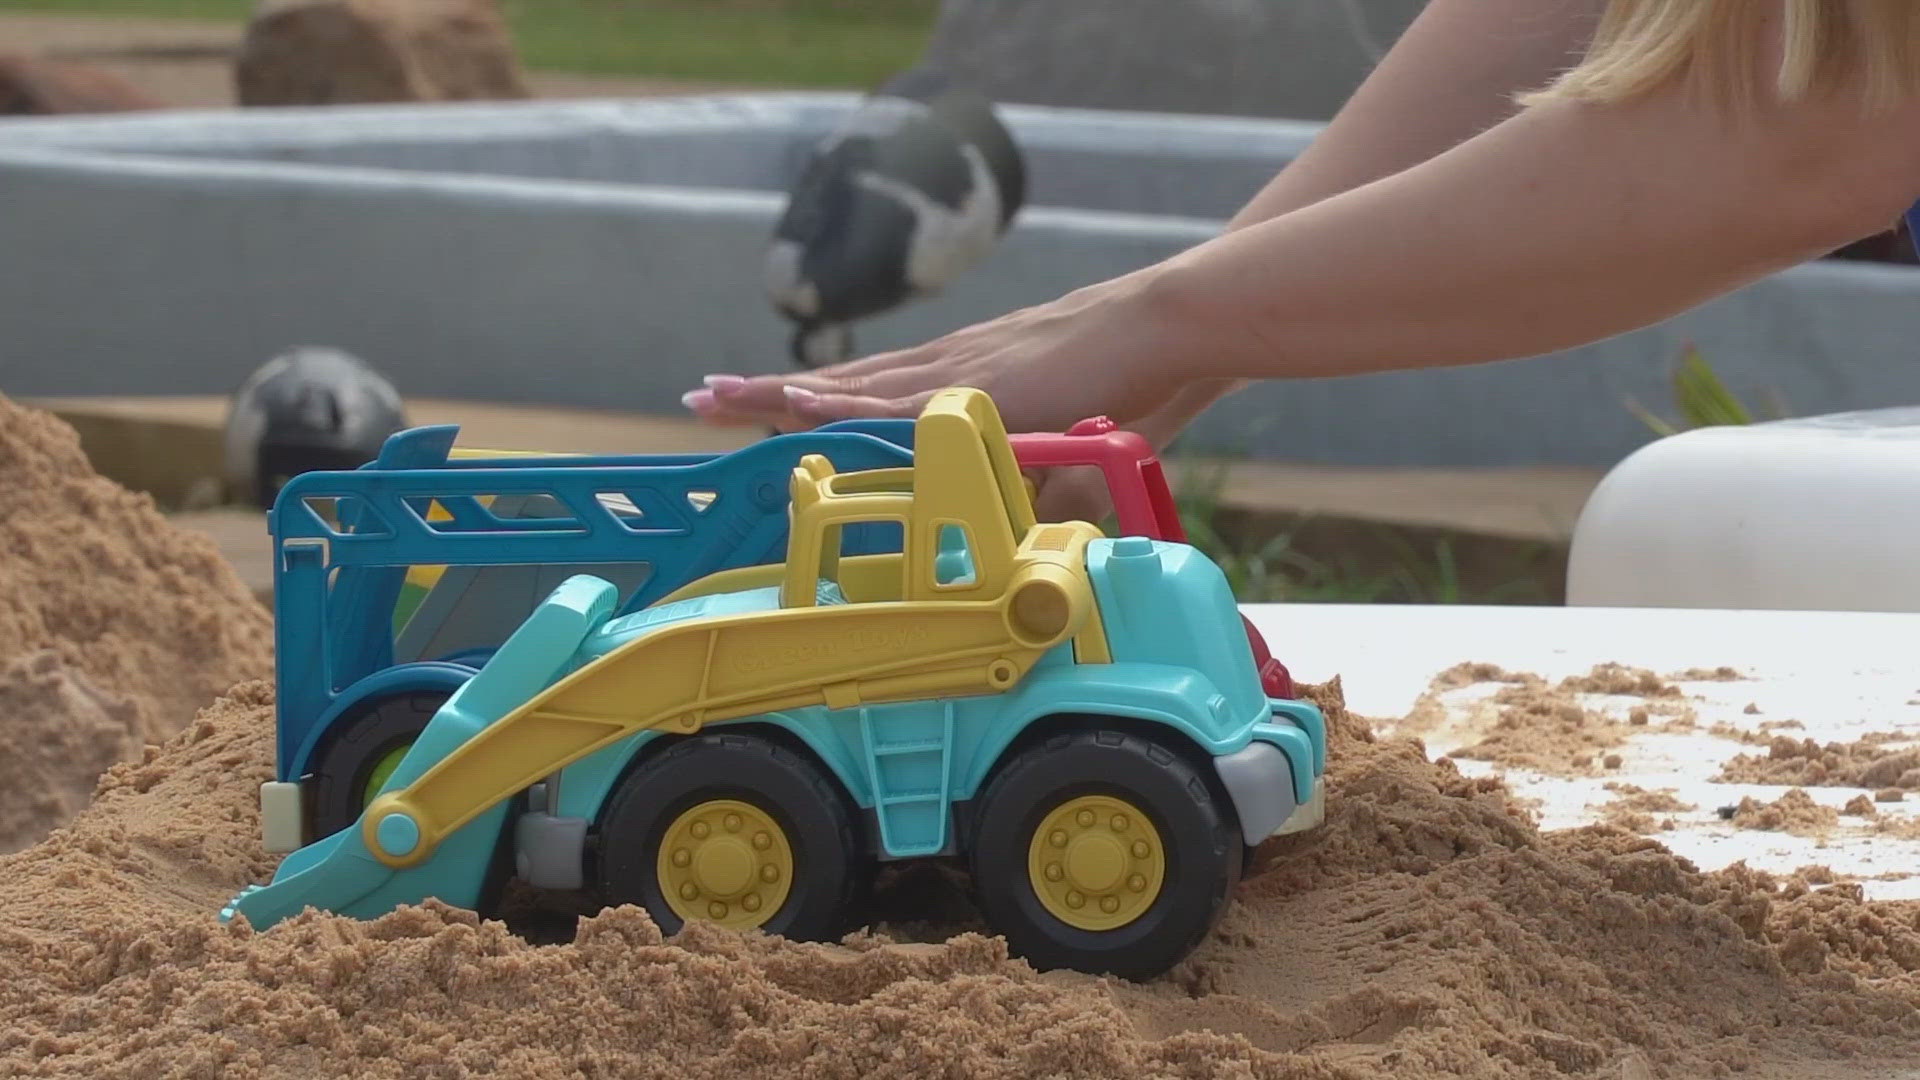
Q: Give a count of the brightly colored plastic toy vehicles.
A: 2